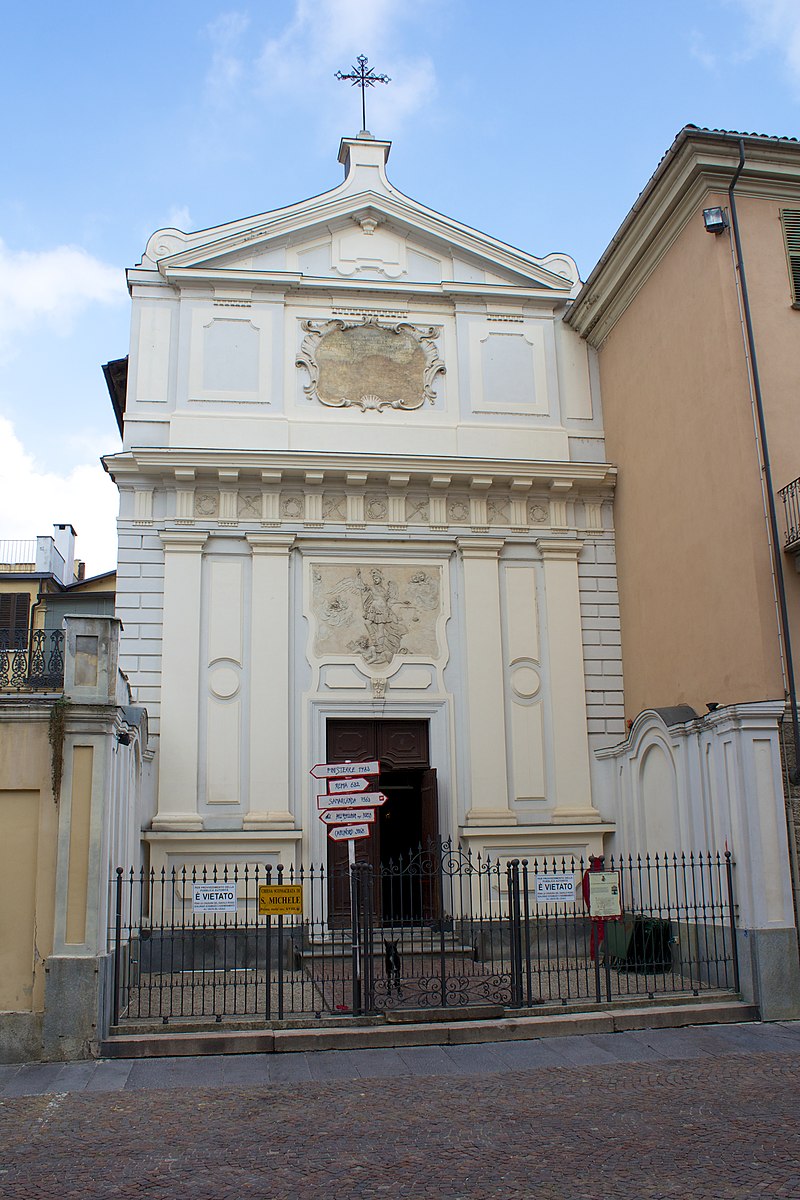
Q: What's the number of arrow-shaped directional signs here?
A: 5